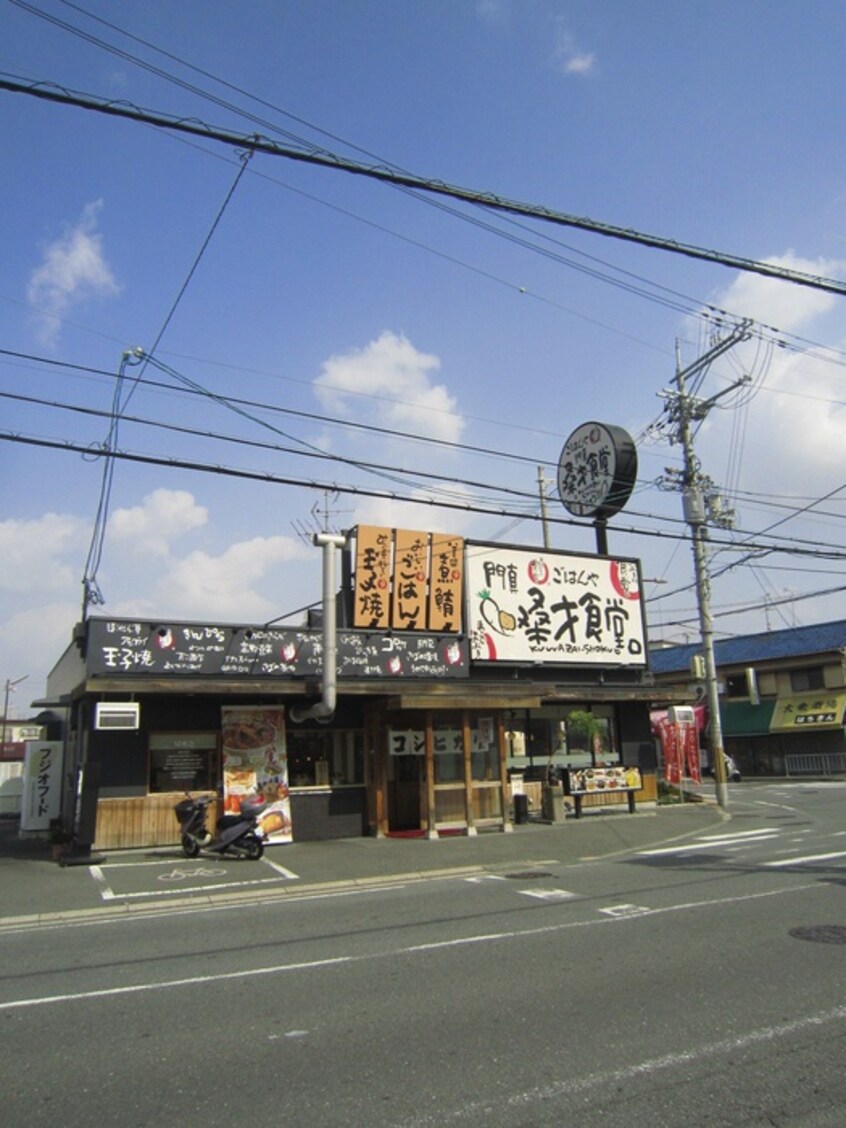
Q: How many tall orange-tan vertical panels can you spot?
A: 3